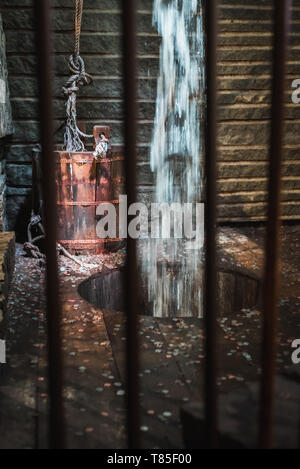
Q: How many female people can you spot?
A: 0